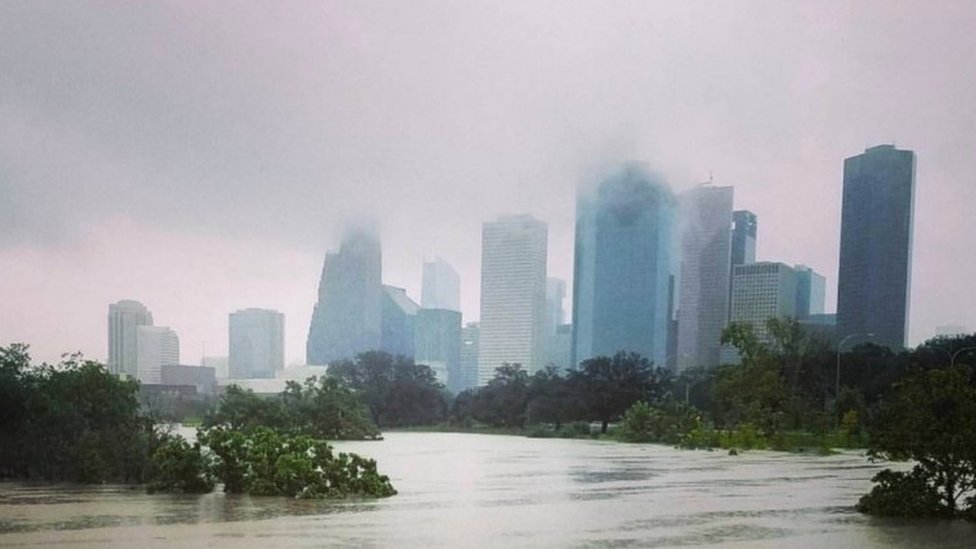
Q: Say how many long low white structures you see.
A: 1